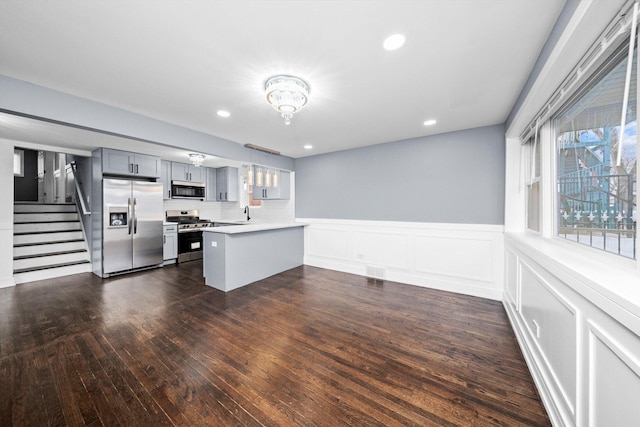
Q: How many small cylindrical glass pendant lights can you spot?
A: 4